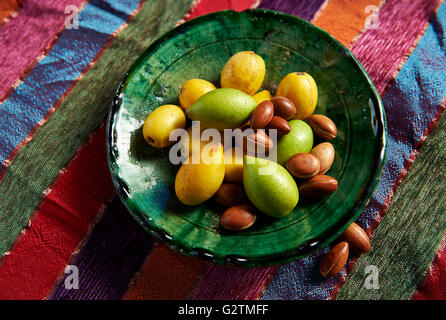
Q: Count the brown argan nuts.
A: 12